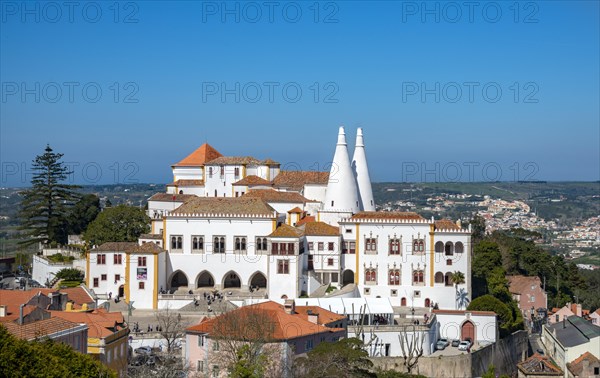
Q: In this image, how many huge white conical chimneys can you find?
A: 2